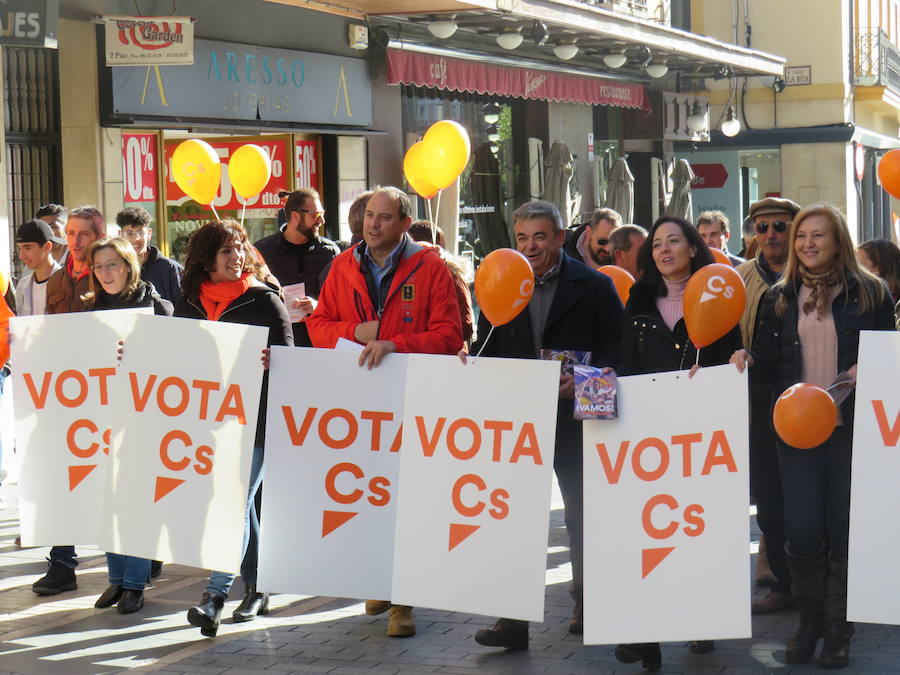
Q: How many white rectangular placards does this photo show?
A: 6